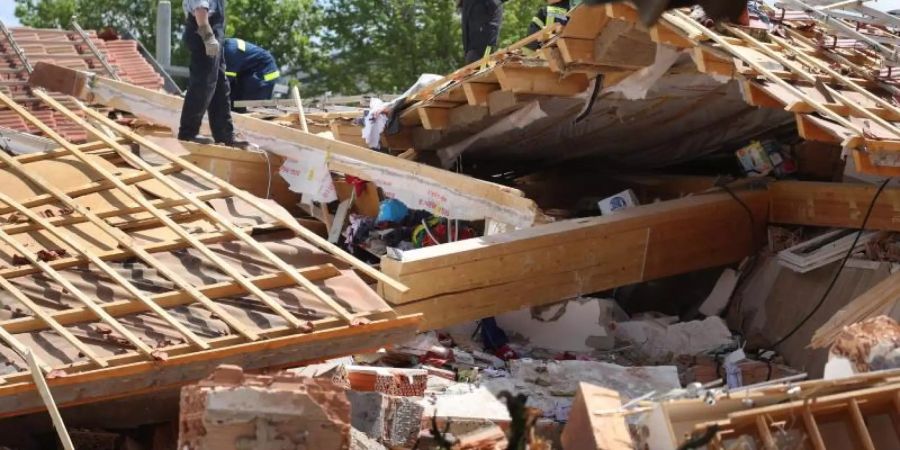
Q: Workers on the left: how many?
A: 2